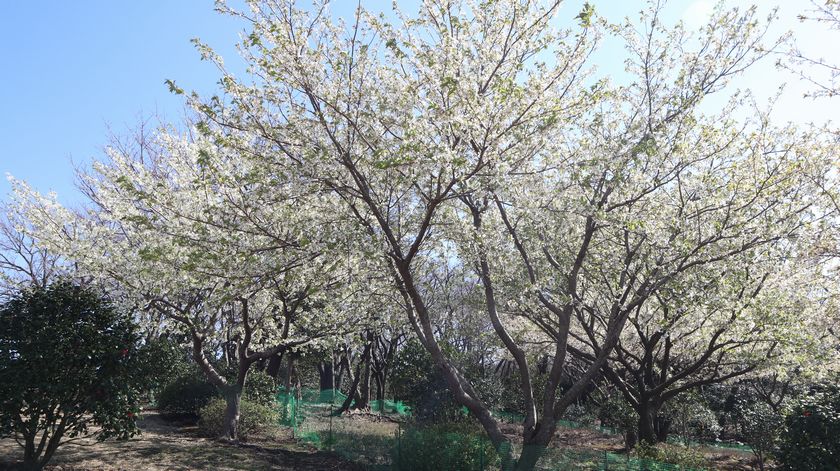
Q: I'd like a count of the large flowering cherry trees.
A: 3